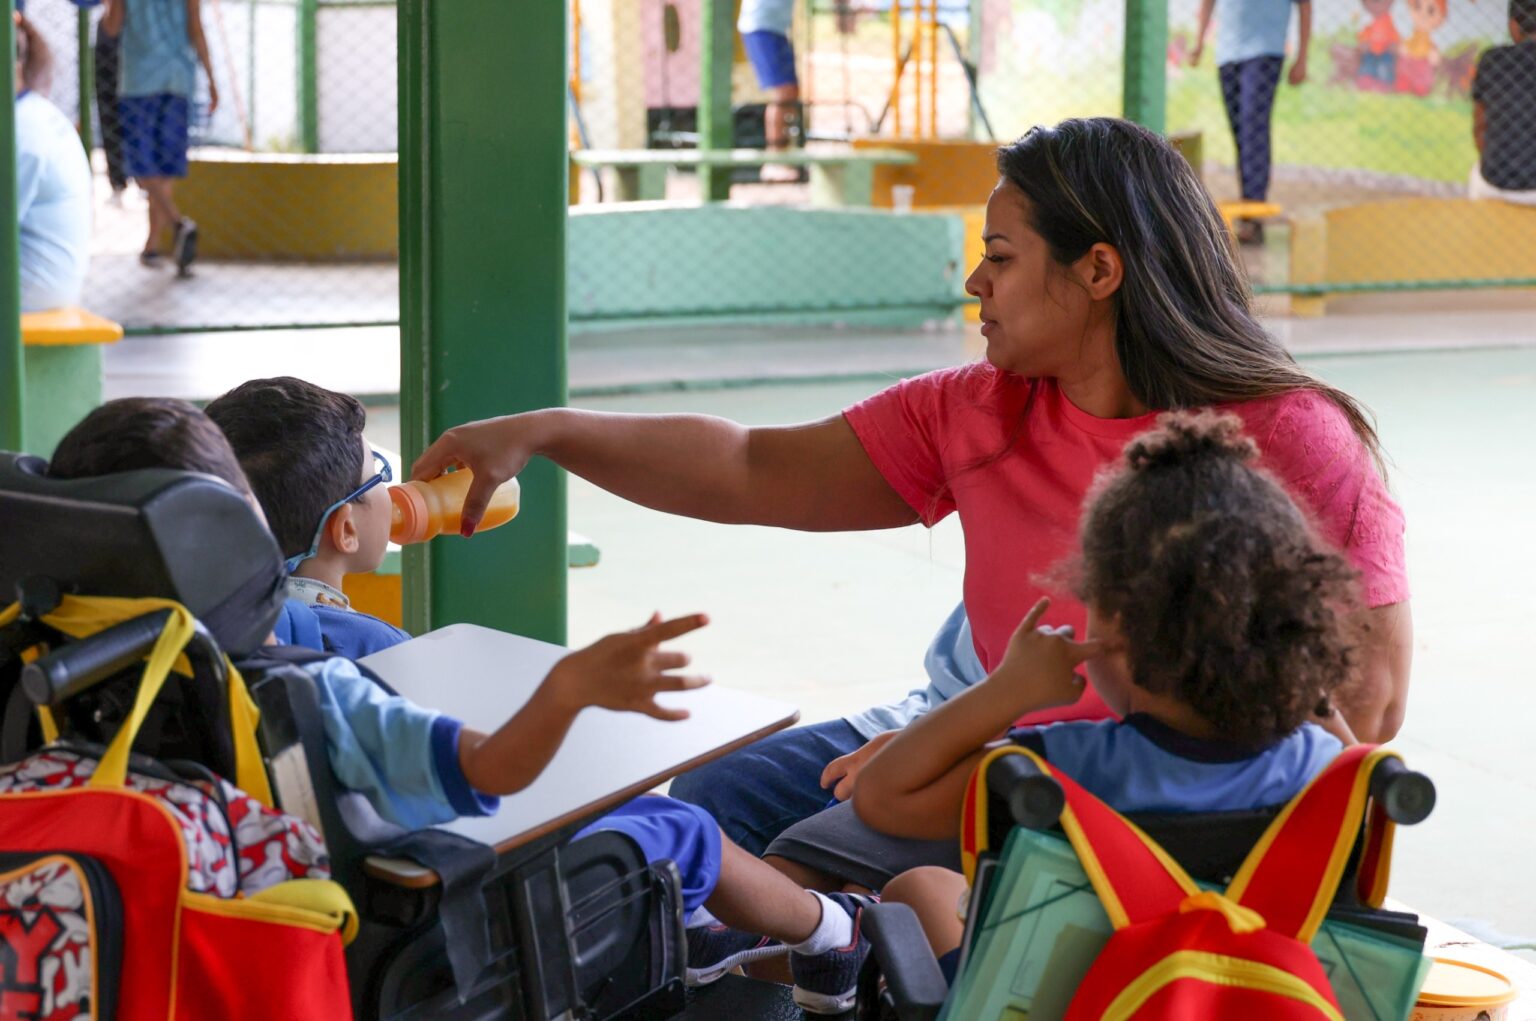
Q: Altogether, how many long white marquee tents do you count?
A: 0